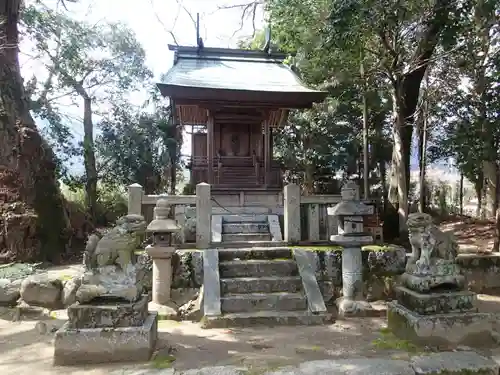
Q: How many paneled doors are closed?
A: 2